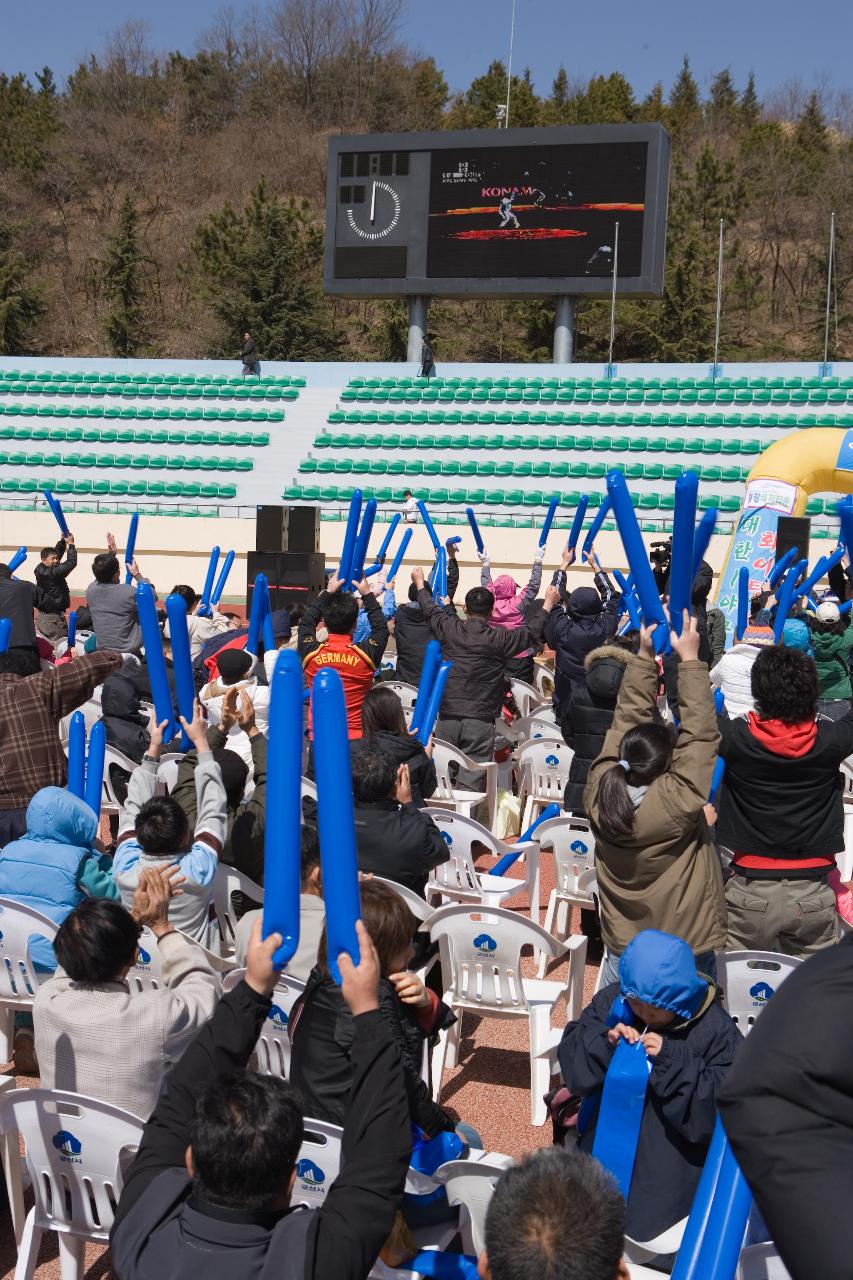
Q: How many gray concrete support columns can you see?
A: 2